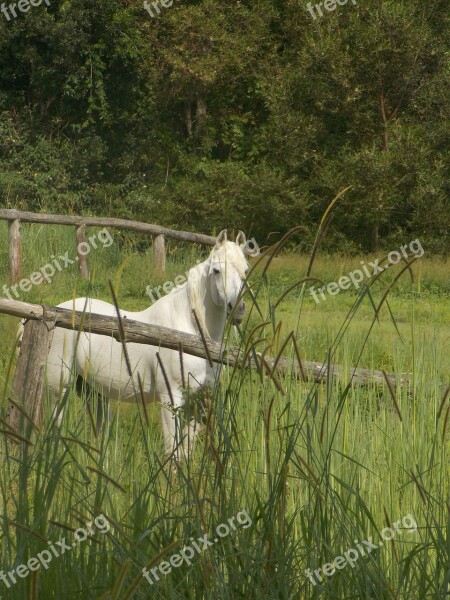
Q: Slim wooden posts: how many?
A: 3